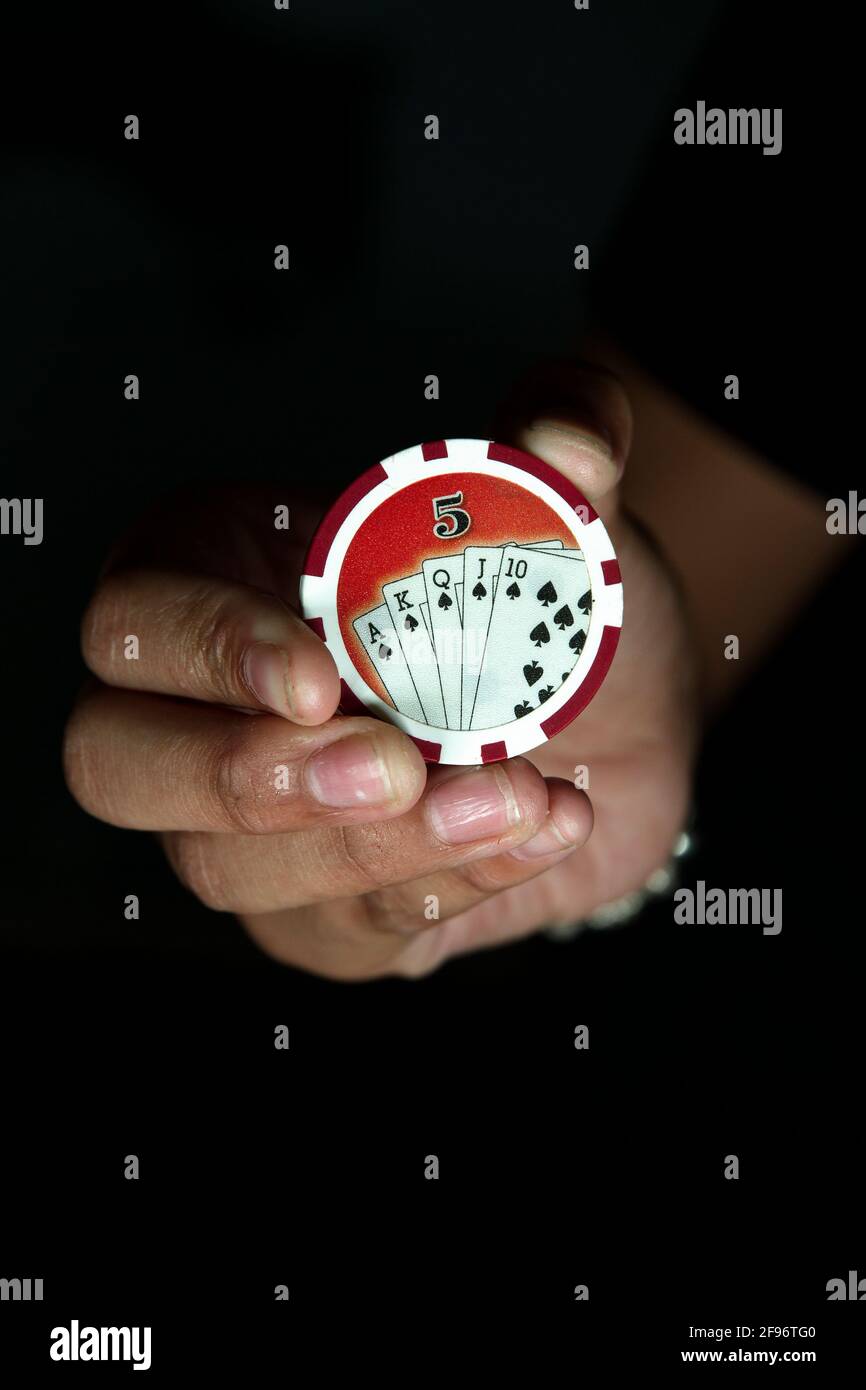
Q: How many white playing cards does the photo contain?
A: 5